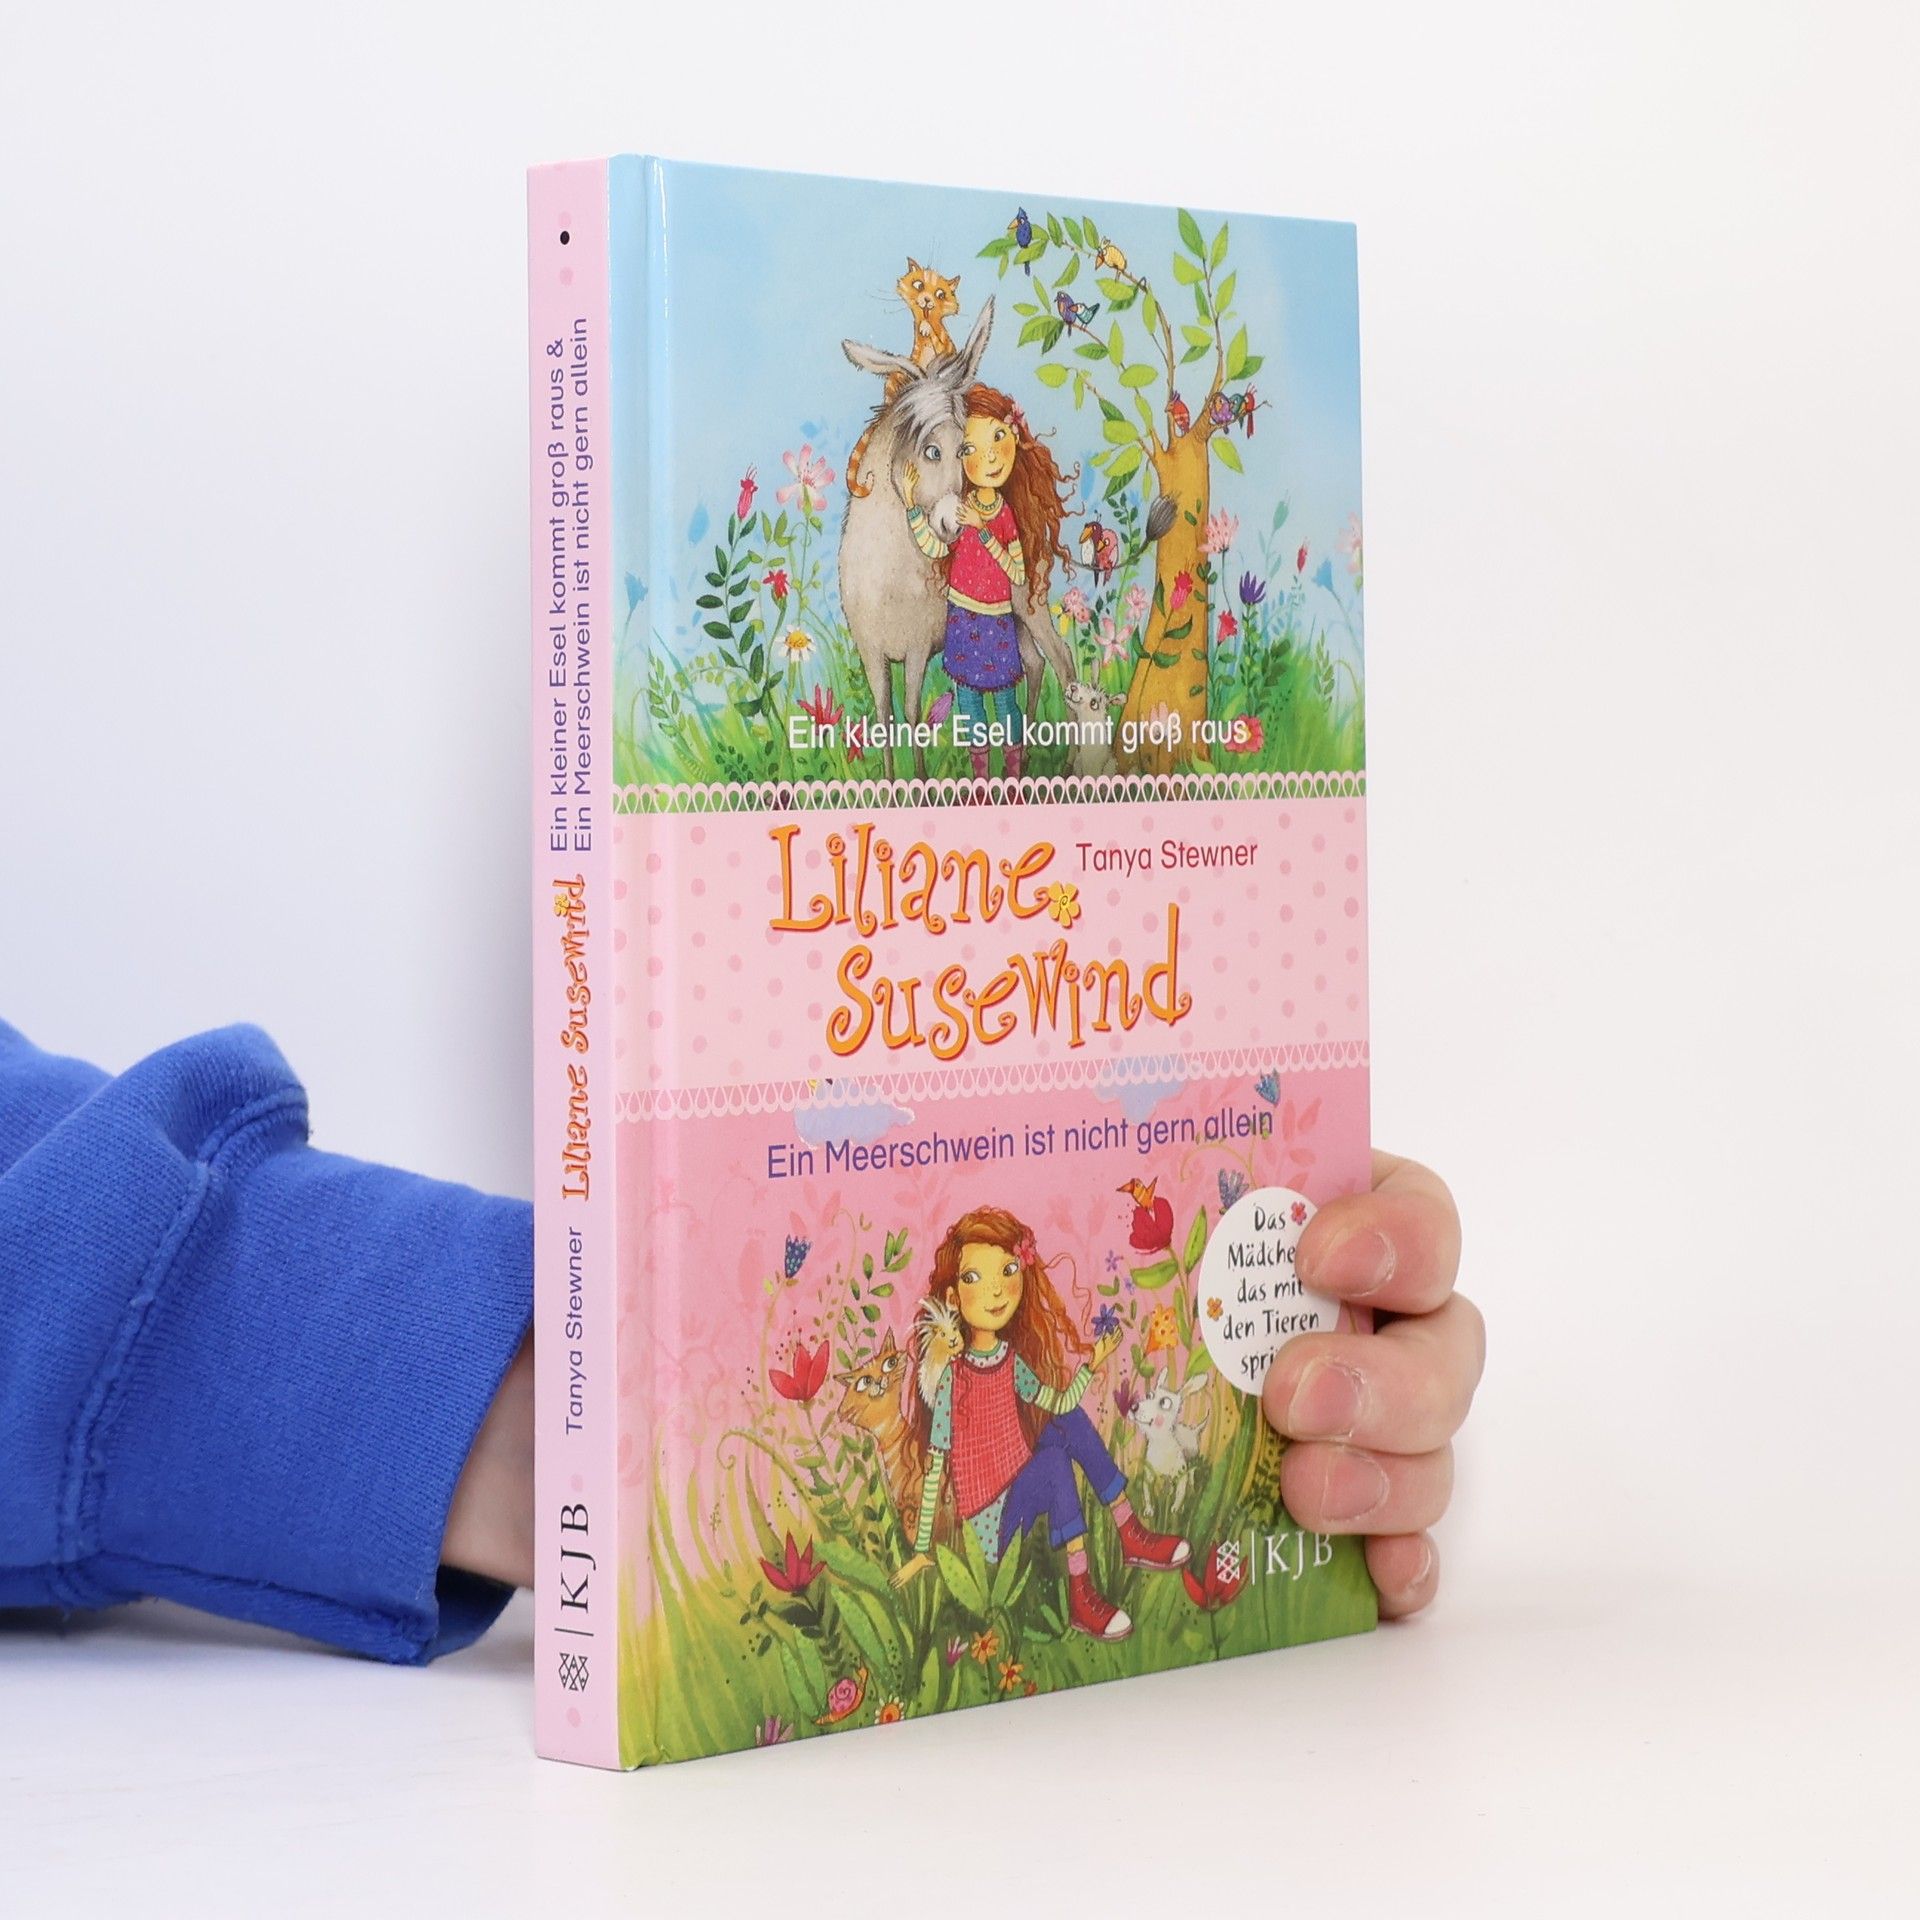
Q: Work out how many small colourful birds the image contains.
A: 11